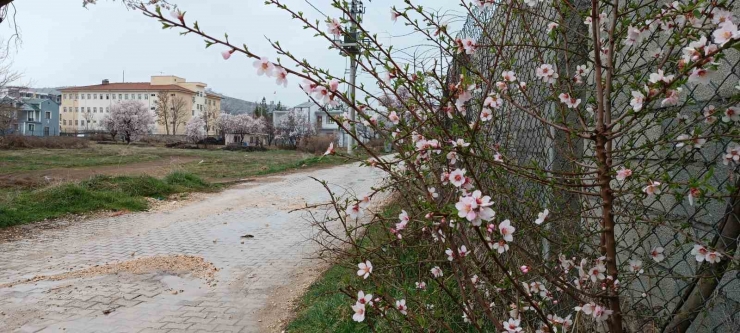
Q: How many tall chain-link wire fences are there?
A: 1